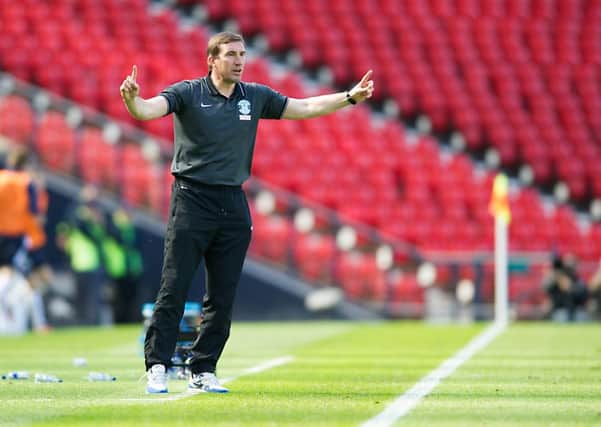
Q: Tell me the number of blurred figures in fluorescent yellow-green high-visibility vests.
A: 2